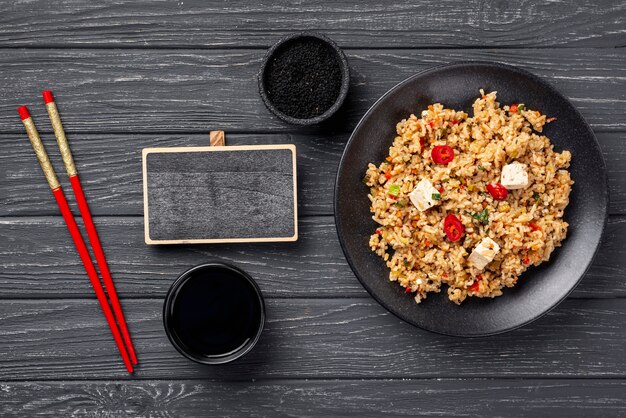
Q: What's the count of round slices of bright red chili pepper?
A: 3